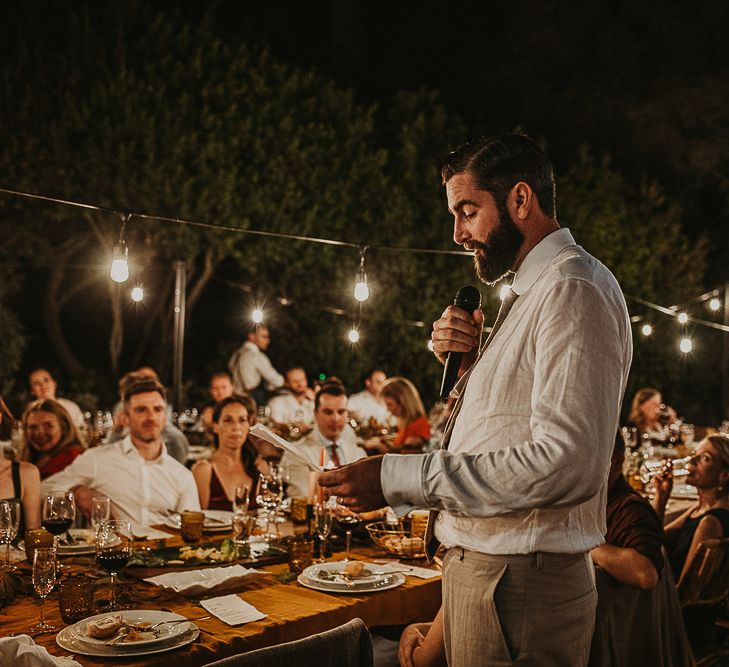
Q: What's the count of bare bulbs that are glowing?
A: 11